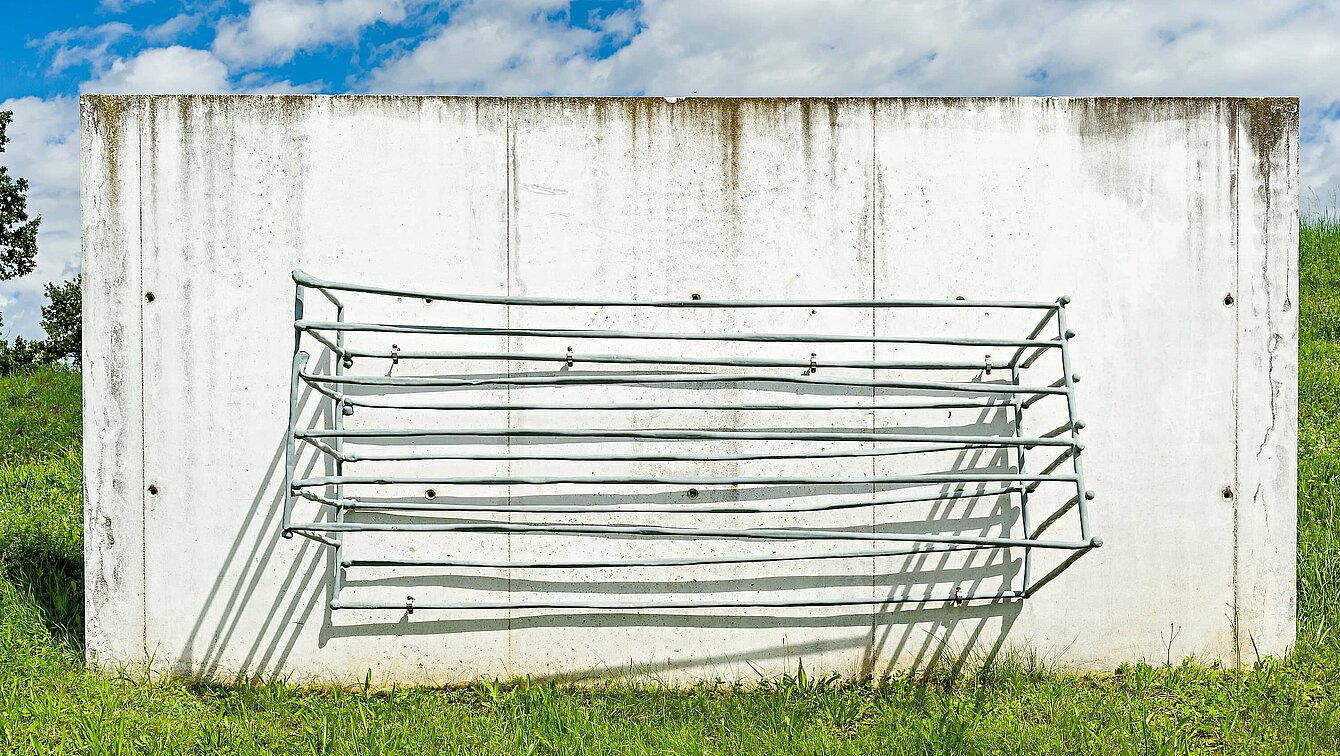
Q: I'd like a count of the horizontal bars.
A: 12